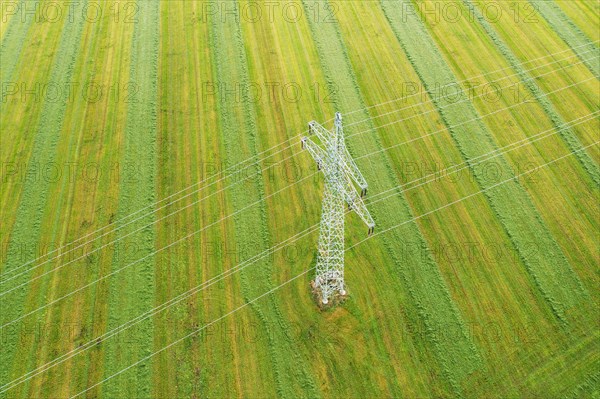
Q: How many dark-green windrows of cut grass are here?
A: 8